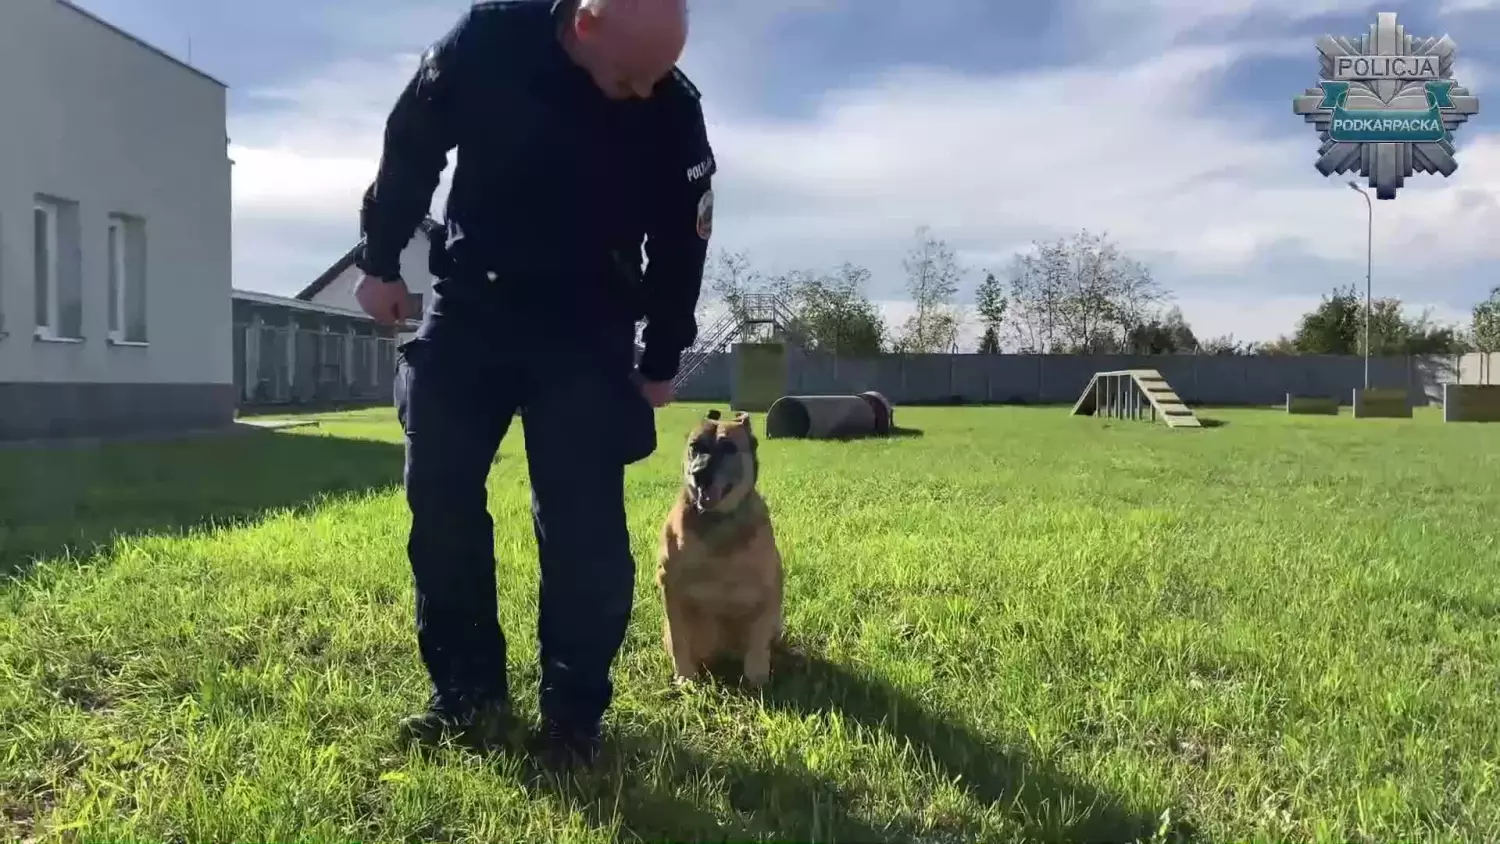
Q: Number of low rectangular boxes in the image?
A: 3